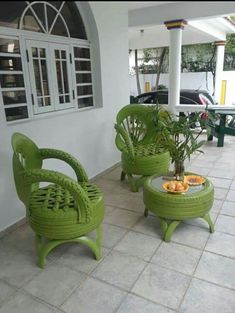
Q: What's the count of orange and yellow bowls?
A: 2